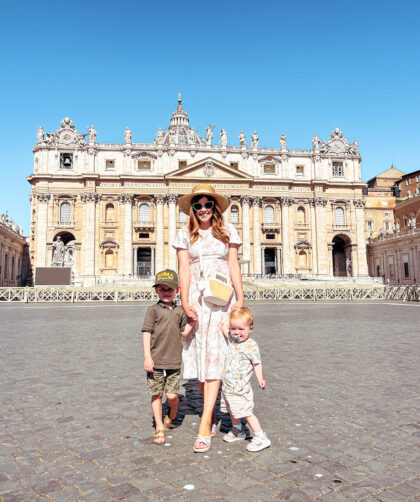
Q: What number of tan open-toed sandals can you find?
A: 2